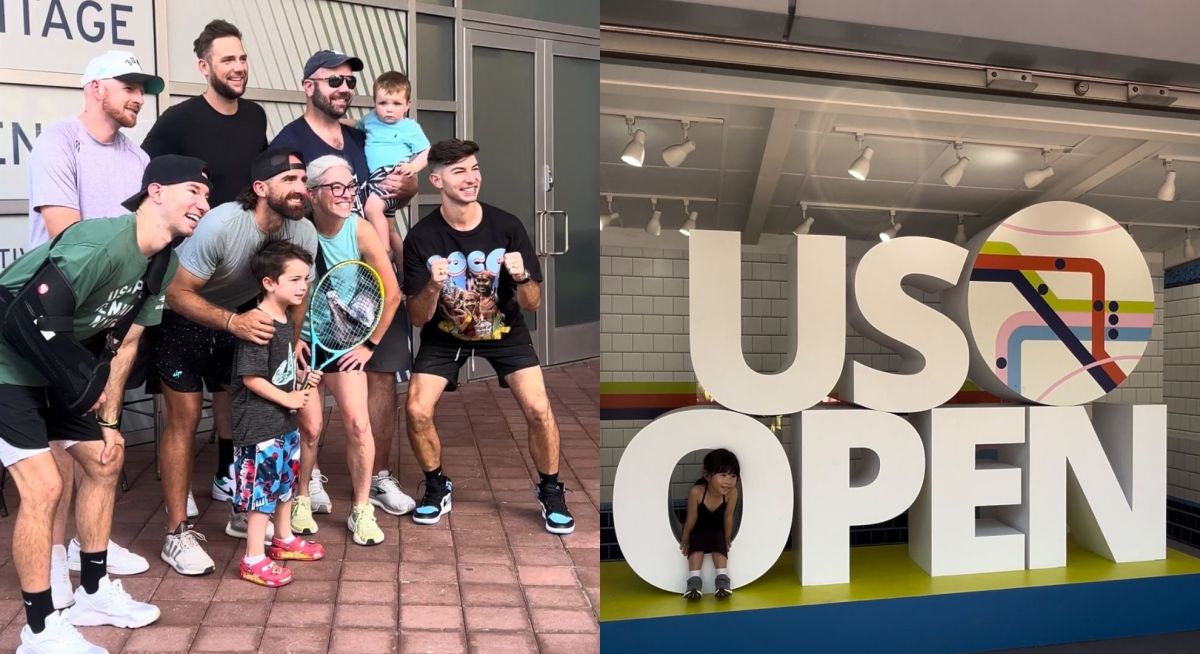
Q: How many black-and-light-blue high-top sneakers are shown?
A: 2